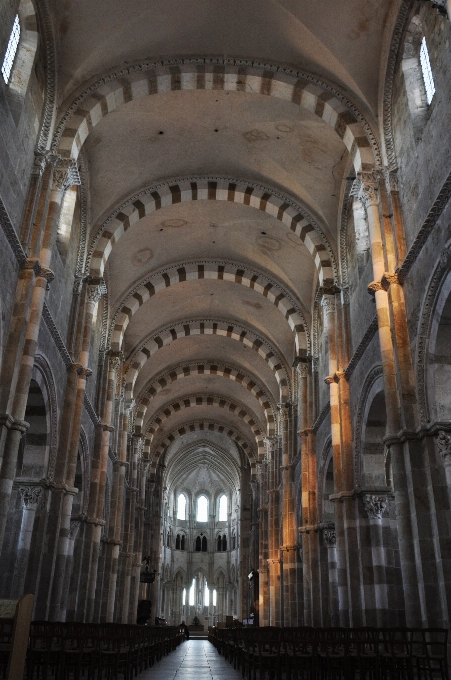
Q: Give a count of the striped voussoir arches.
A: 7